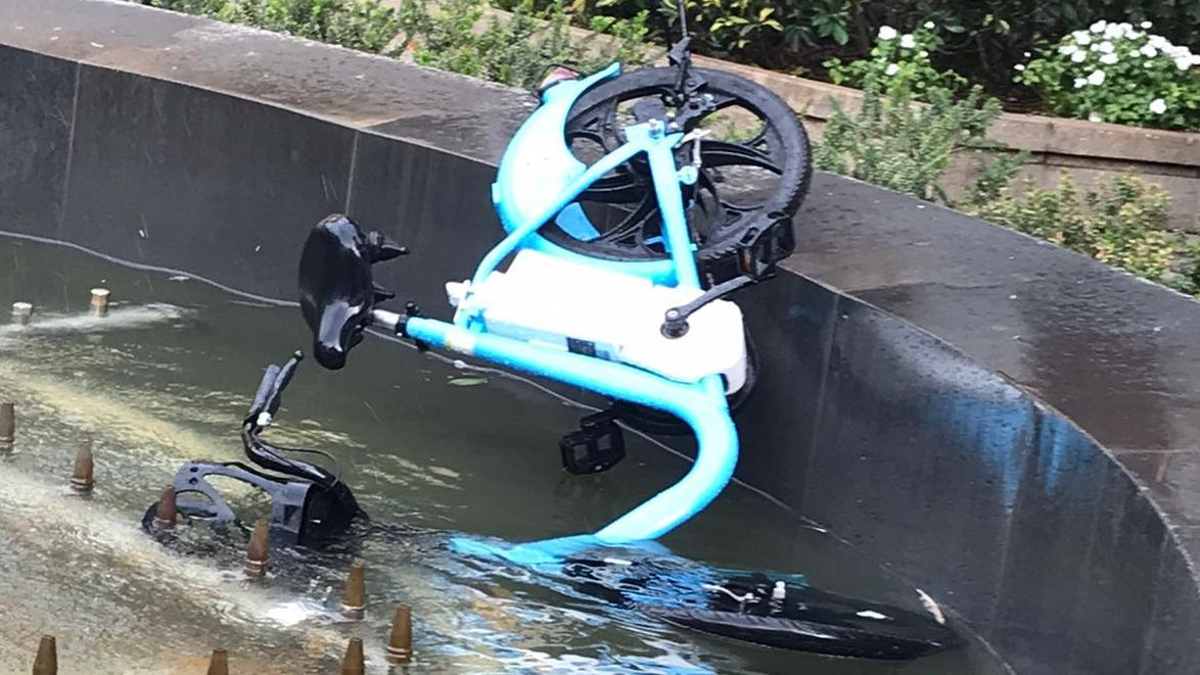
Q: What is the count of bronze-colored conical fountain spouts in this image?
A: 9